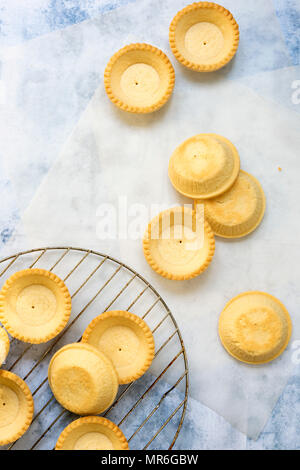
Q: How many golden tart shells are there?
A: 12